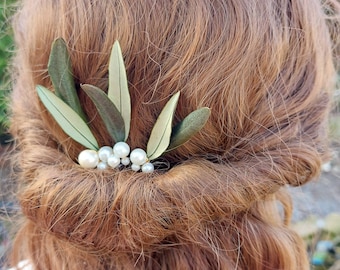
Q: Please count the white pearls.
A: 9